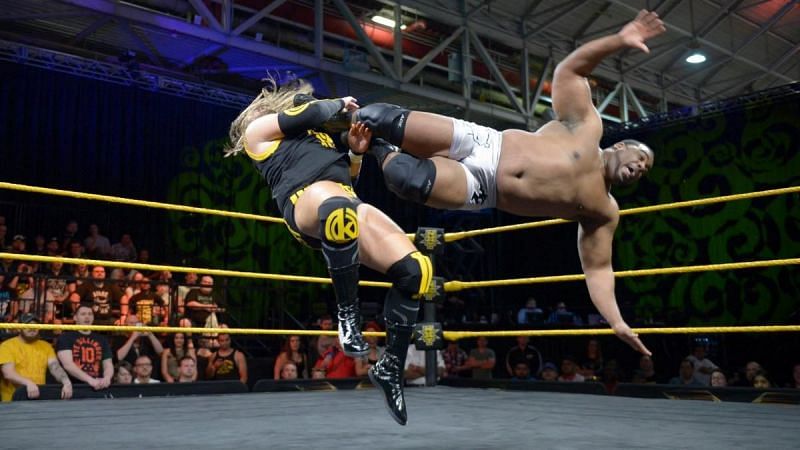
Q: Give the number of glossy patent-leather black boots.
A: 2